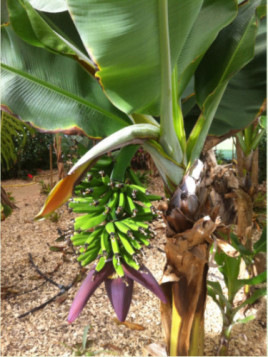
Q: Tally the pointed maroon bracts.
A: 3